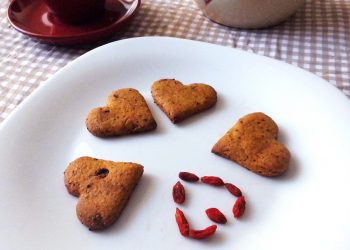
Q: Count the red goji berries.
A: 8